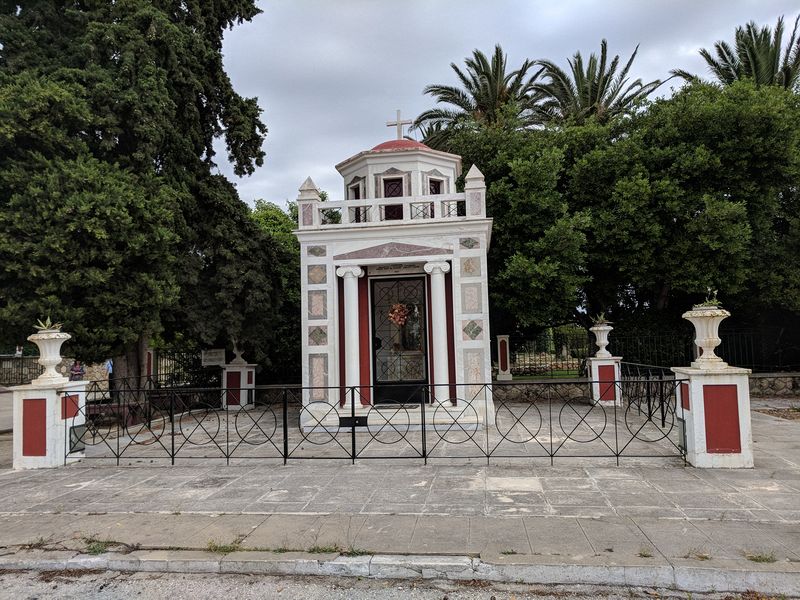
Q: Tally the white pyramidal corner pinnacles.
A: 2